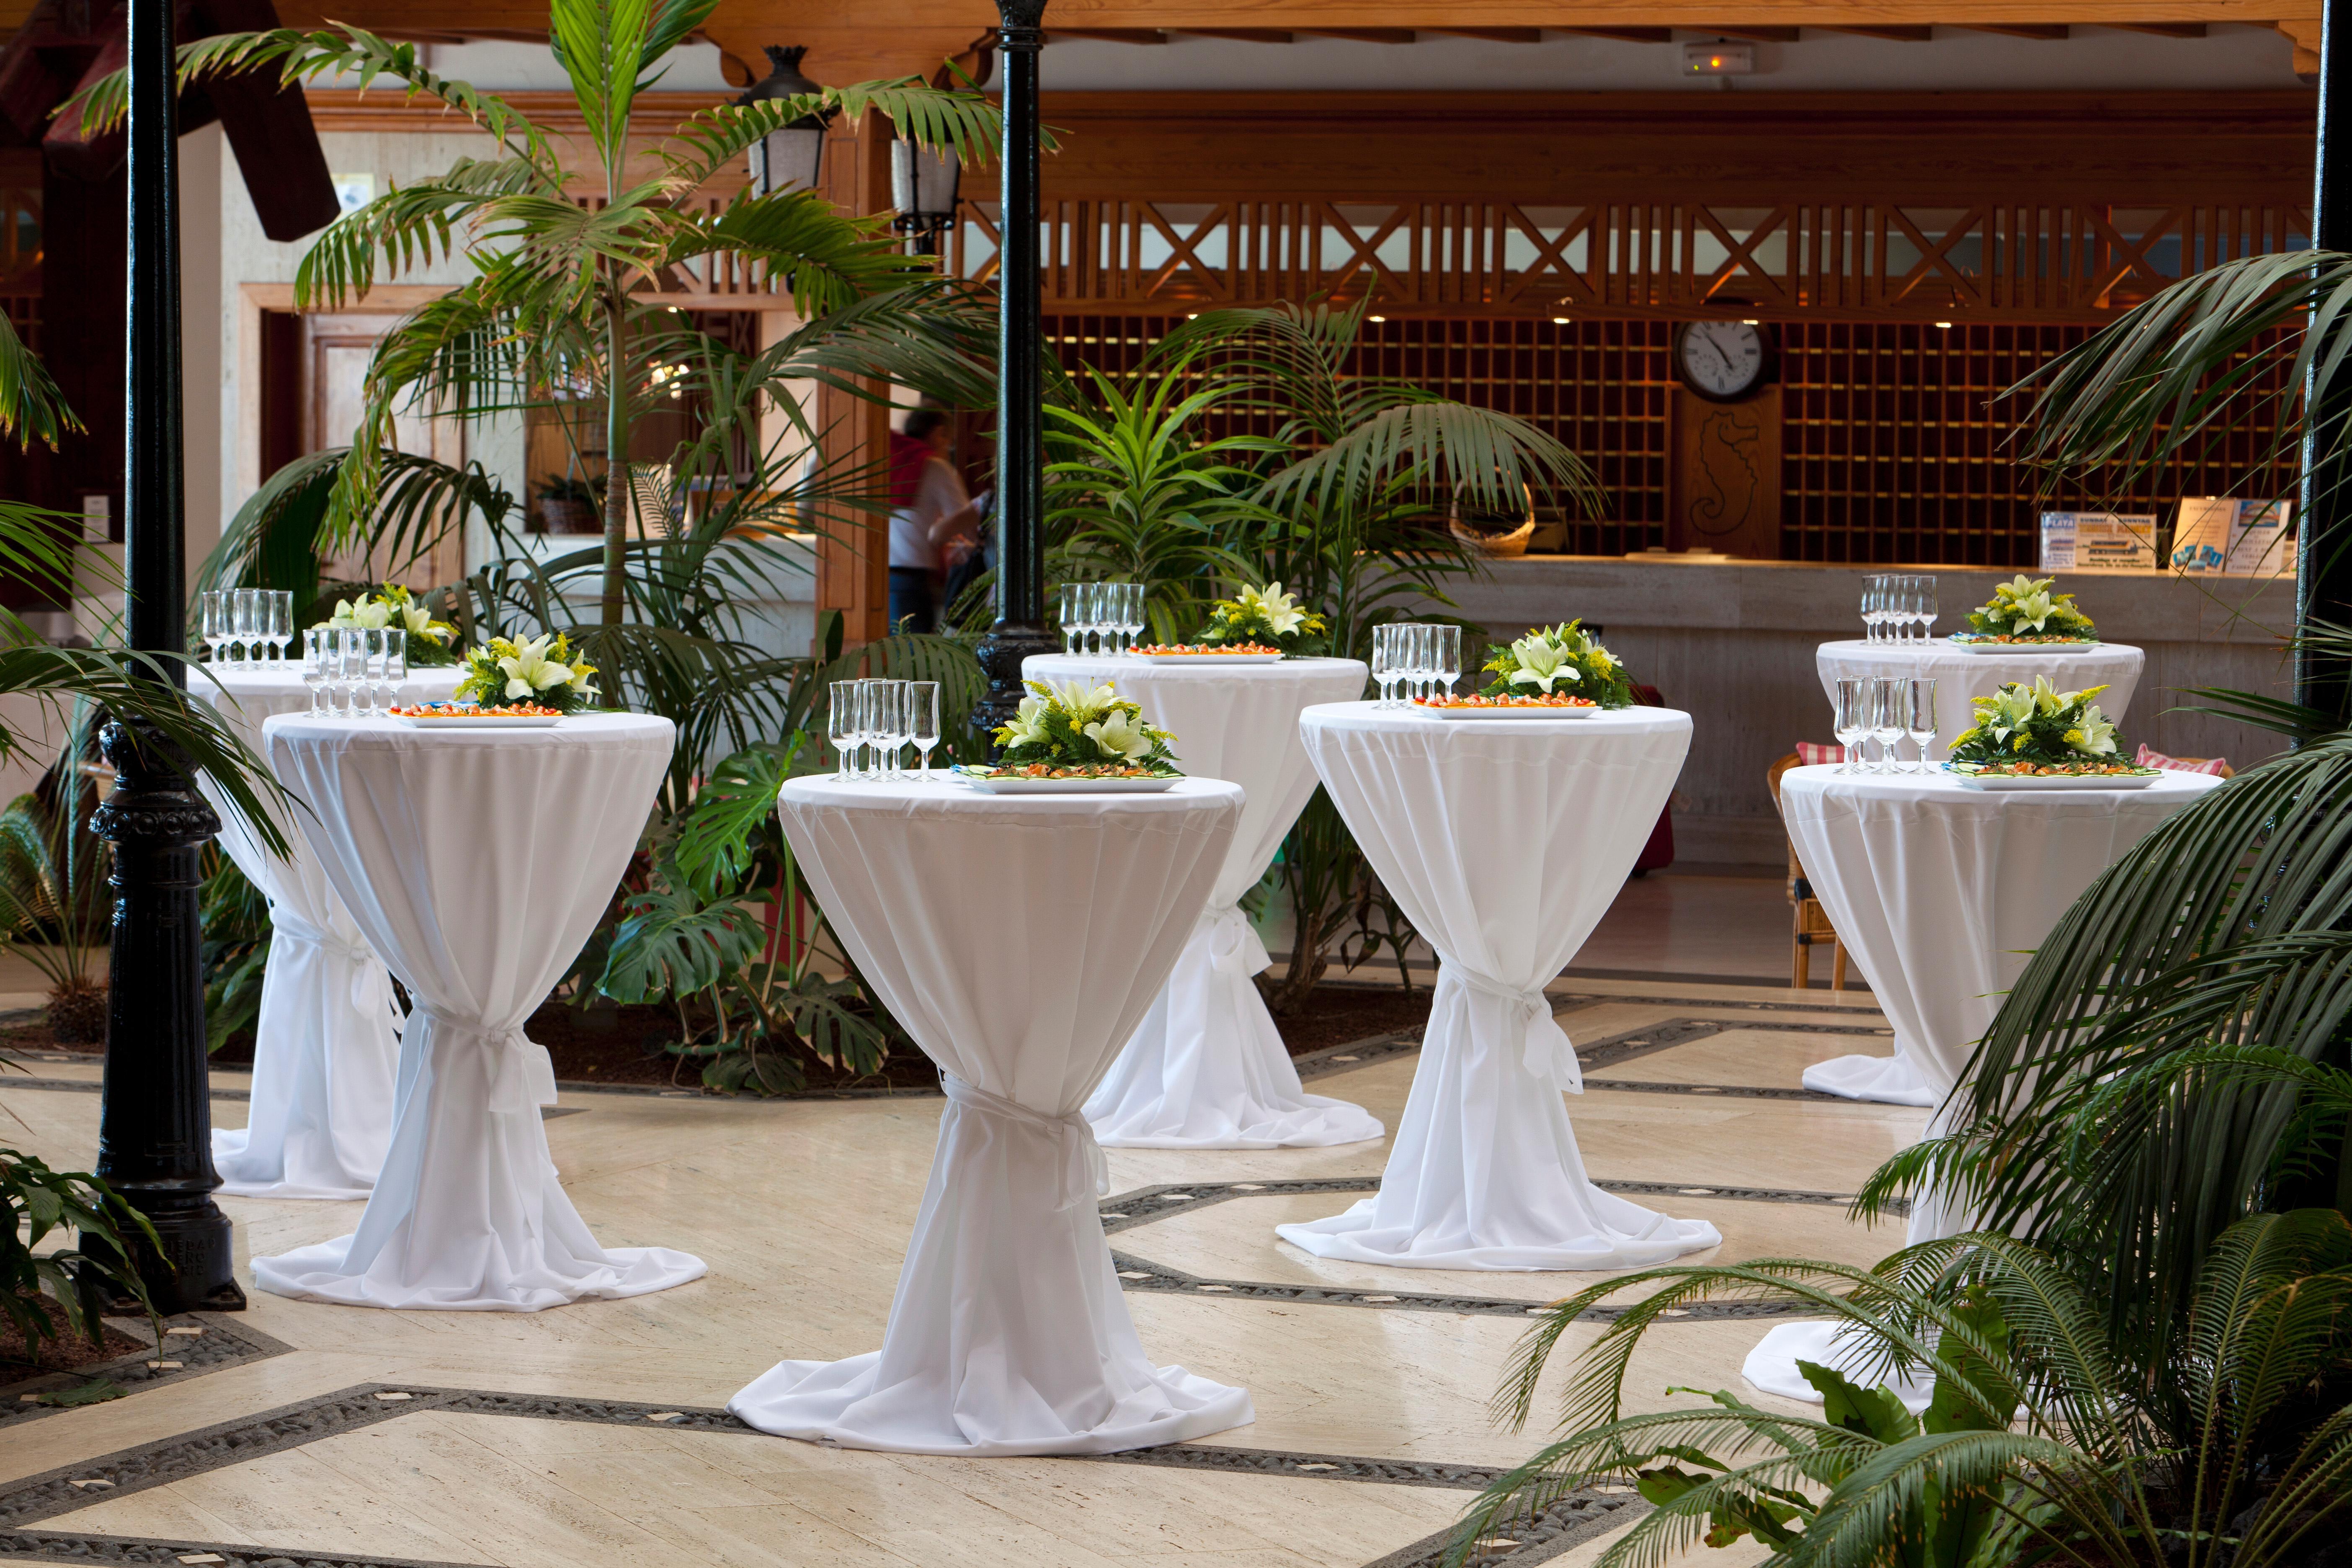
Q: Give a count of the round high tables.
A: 7